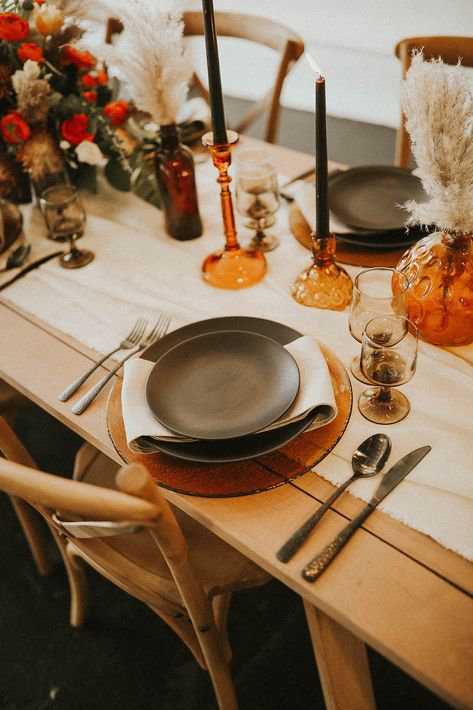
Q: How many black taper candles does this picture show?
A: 2